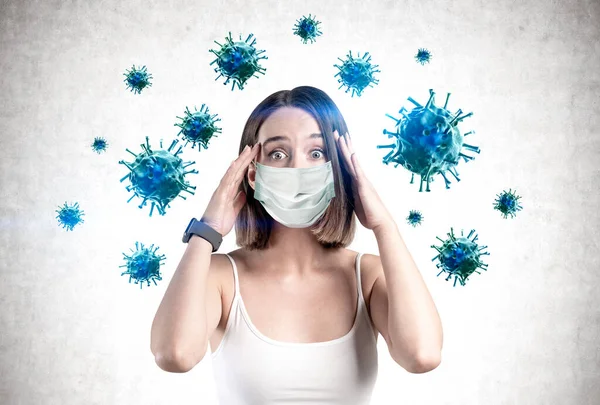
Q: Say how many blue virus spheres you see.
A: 14